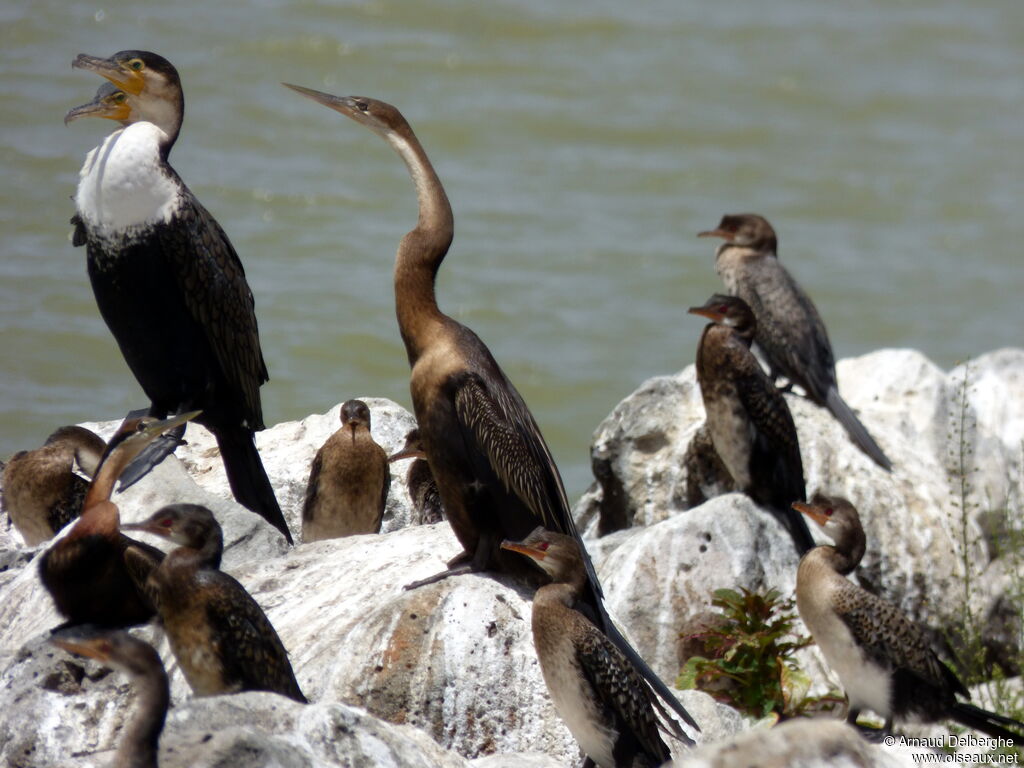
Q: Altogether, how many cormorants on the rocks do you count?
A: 11